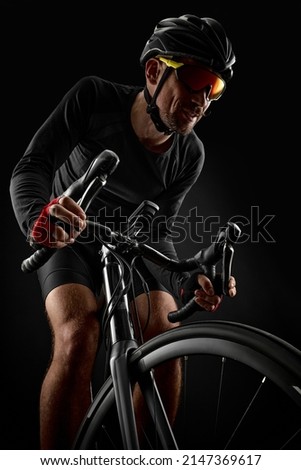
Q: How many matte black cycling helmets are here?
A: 1